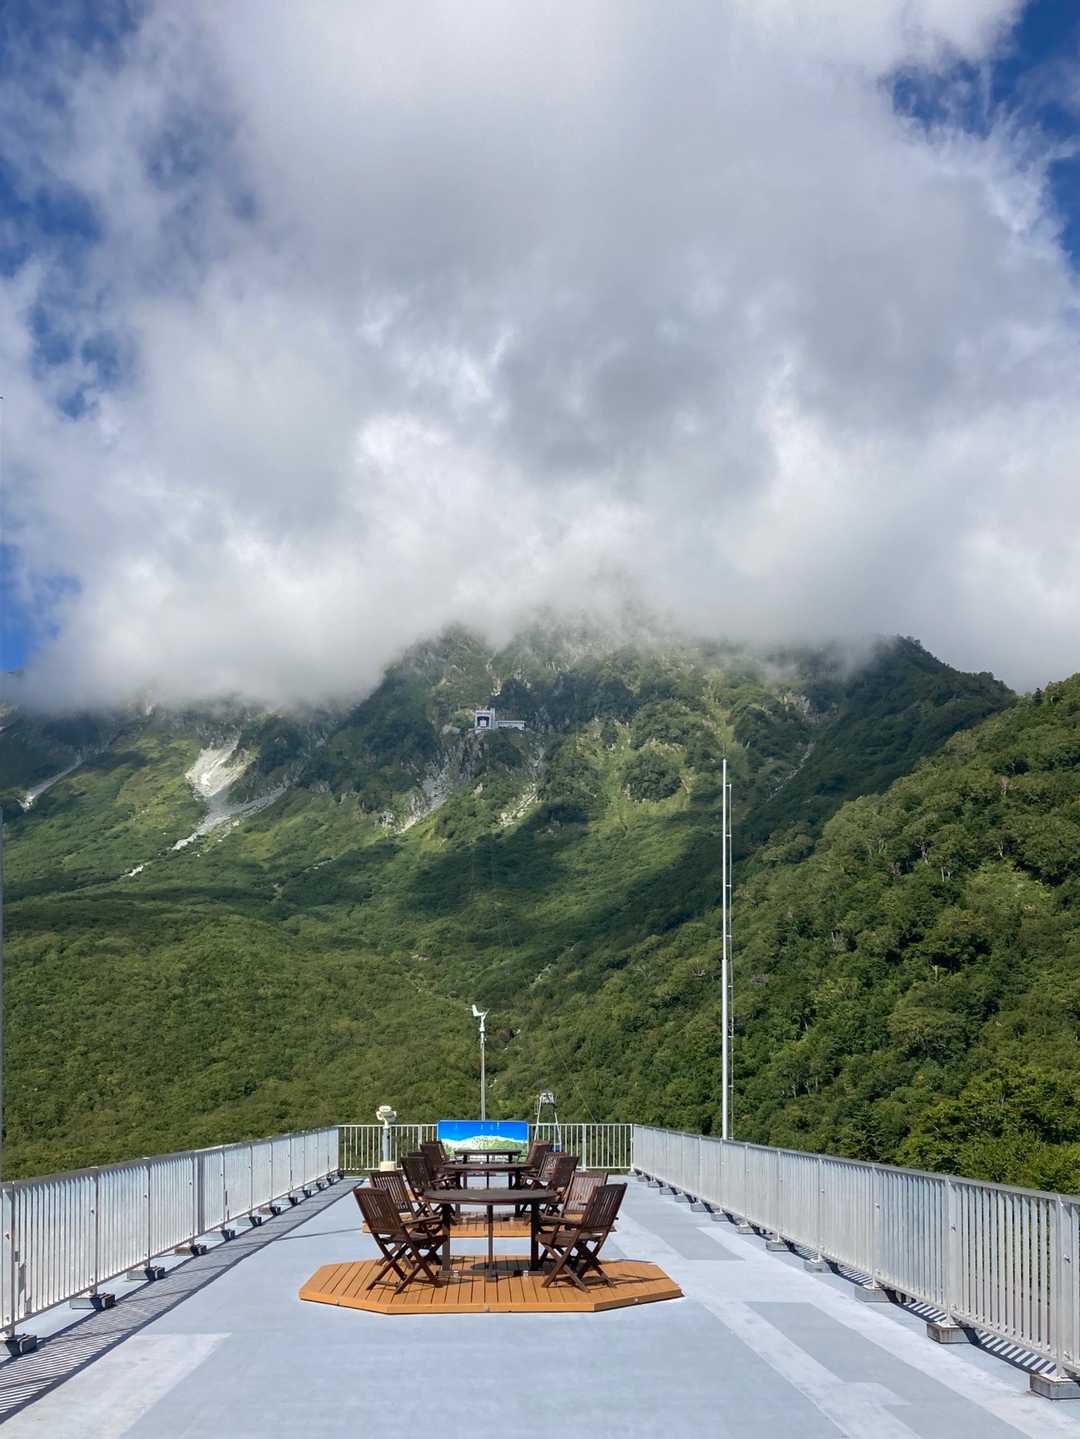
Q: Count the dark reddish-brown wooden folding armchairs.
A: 12